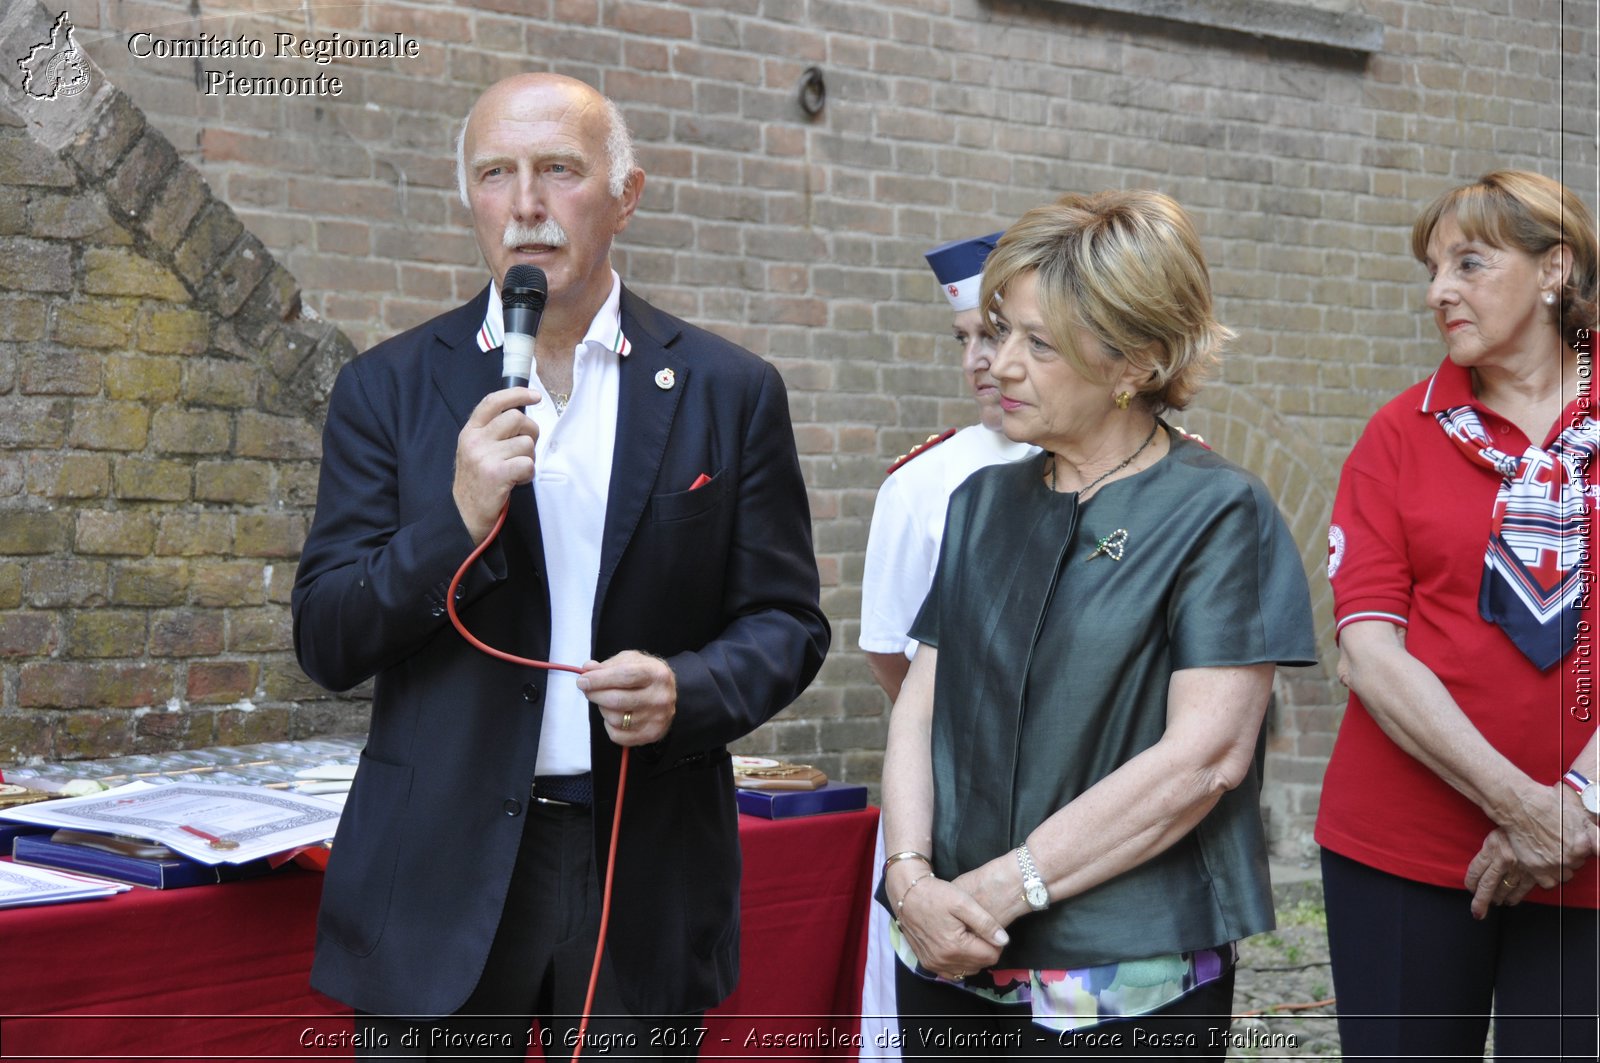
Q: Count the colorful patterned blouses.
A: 1